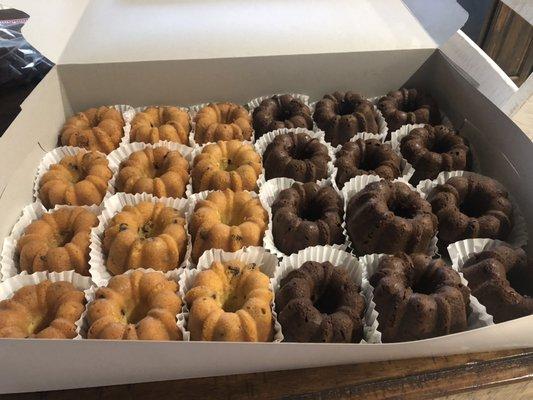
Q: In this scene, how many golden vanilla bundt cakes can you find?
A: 12